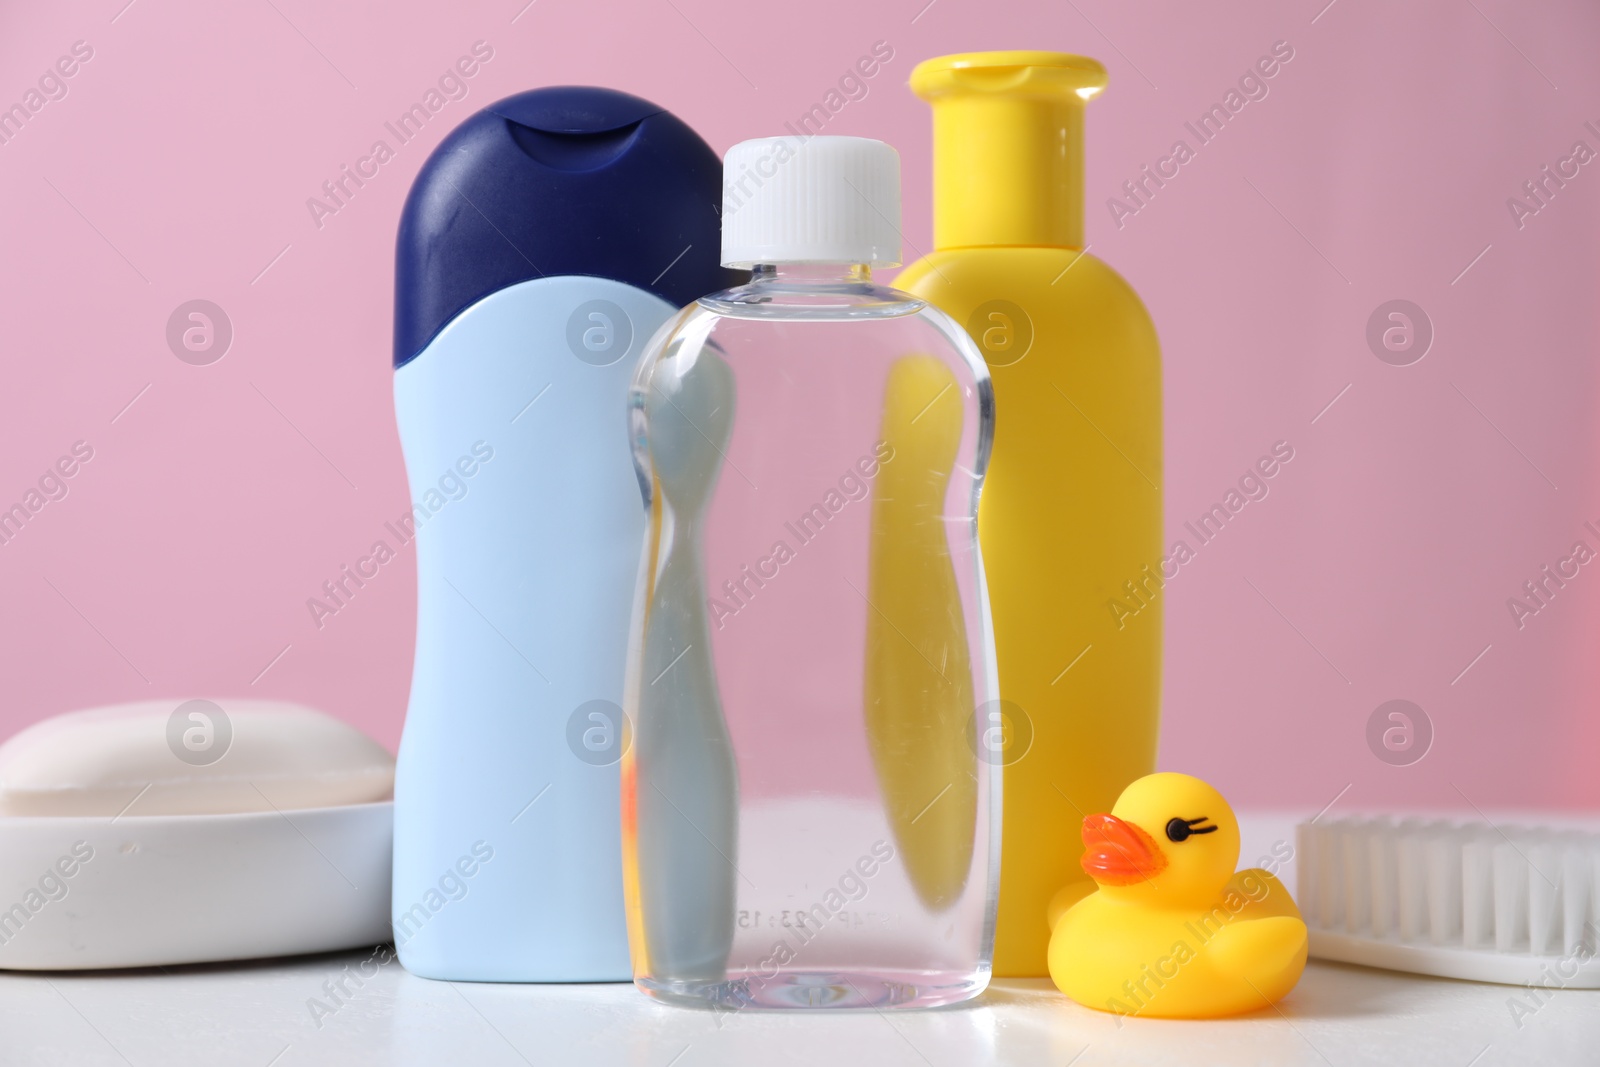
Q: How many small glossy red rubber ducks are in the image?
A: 0